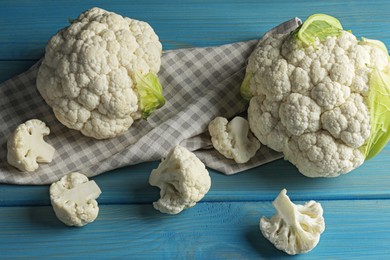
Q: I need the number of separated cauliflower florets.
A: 5